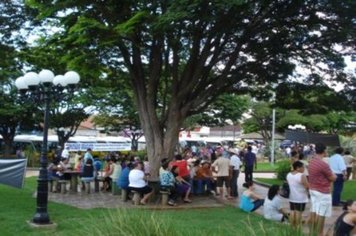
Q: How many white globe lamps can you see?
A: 5